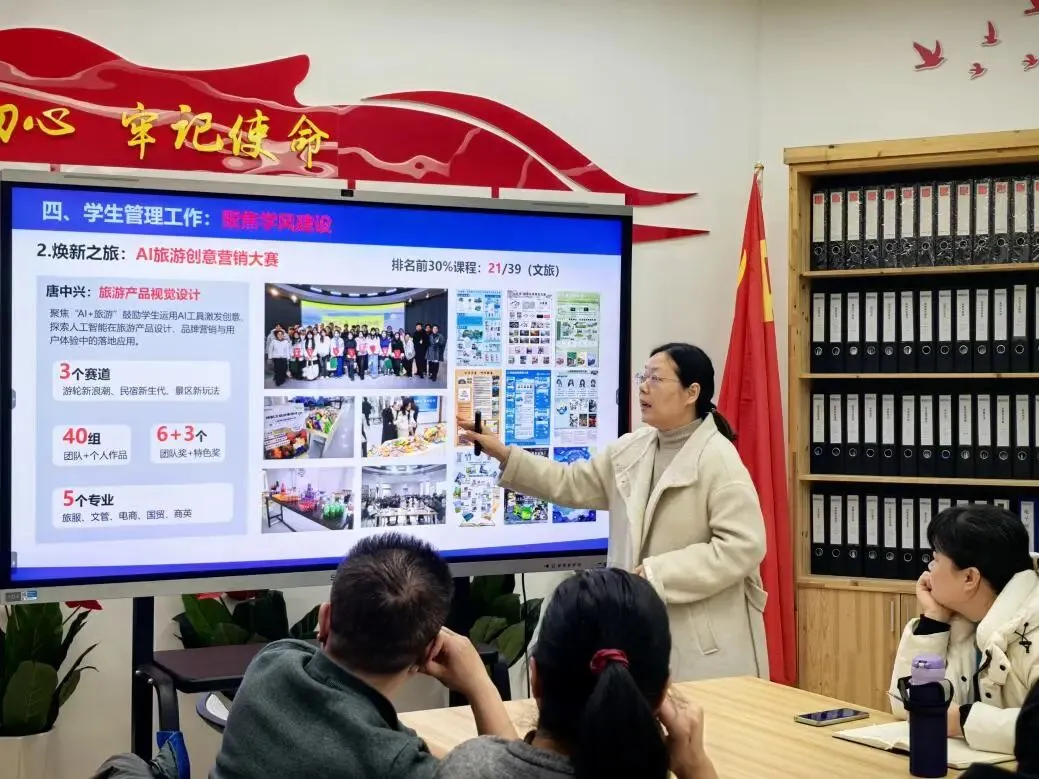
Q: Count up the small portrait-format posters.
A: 9